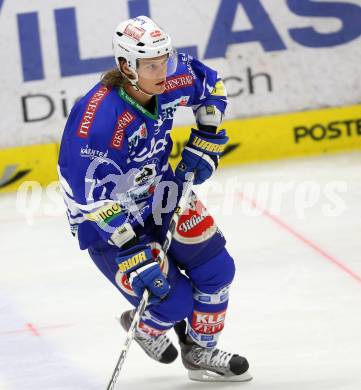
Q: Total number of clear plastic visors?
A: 1